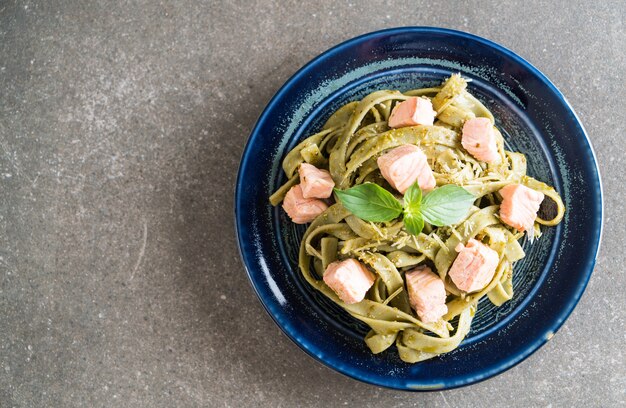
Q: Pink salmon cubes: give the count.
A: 9